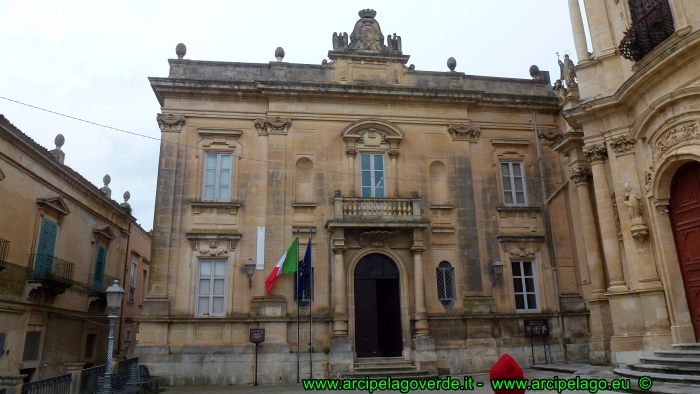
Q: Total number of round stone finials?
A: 7